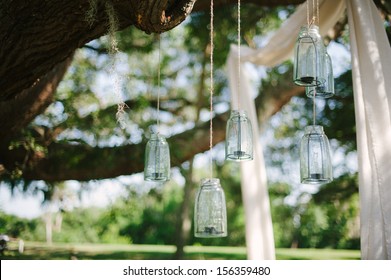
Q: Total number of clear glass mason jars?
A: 6